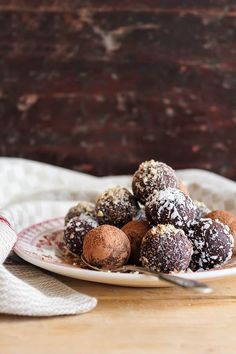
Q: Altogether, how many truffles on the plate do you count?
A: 12